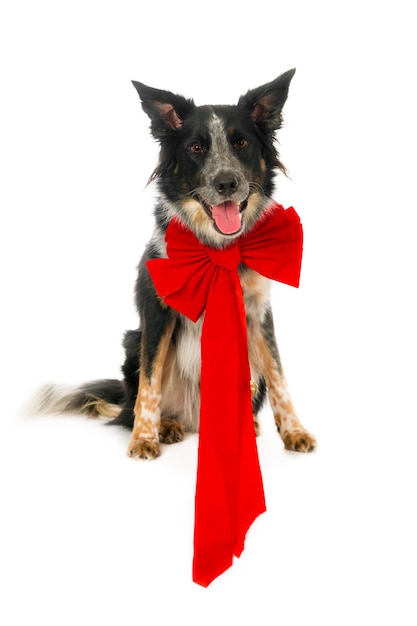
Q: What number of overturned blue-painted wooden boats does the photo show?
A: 0